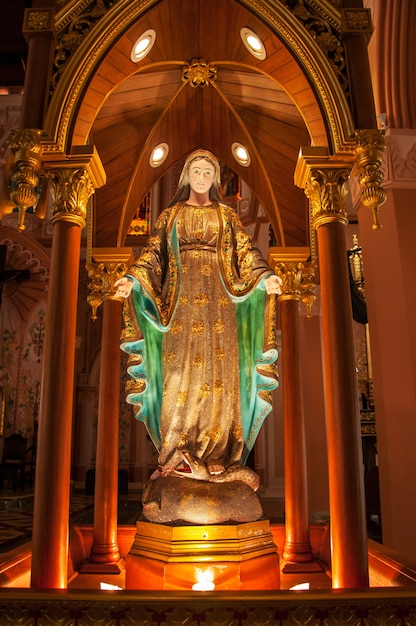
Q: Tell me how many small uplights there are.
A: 3